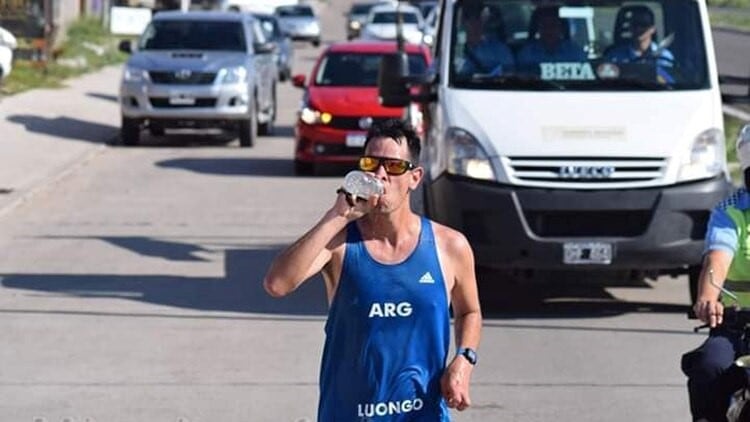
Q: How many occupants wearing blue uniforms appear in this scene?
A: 3